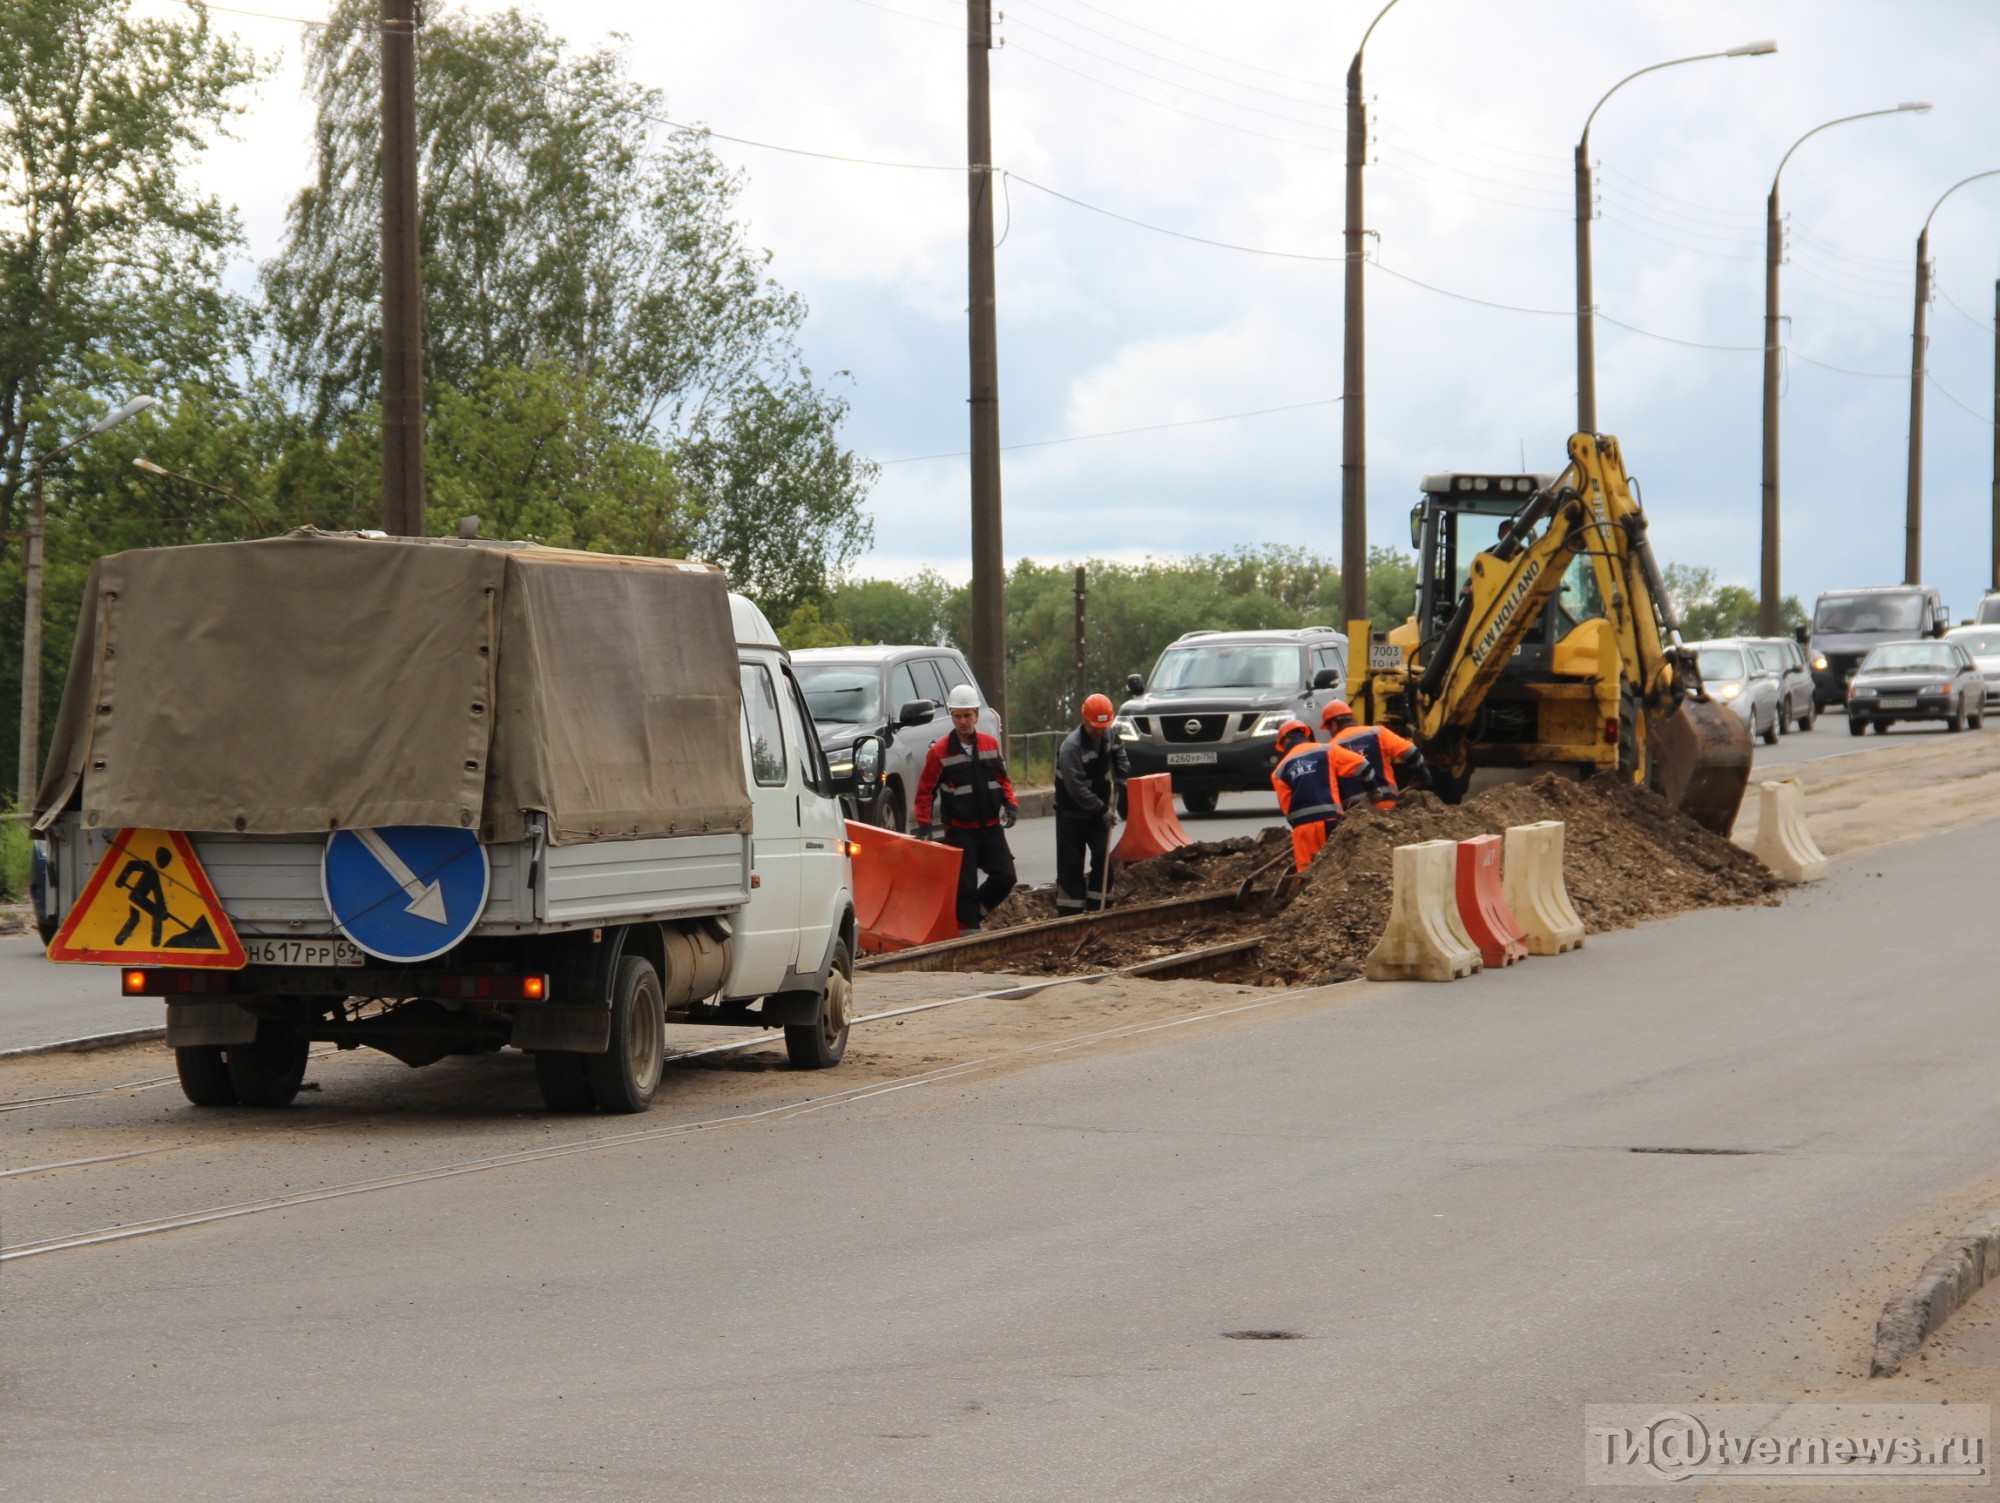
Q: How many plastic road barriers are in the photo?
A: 6